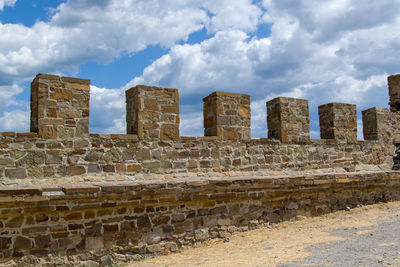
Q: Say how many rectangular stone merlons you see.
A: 6